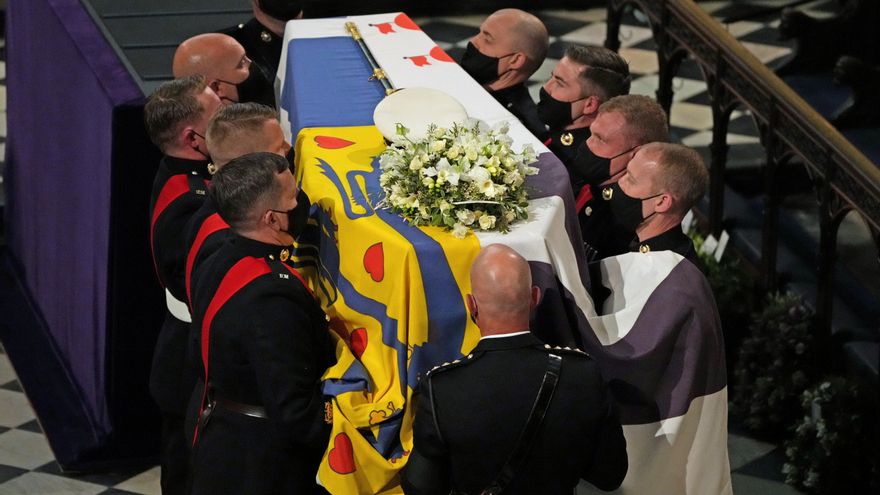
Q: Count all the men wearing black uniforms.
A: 10